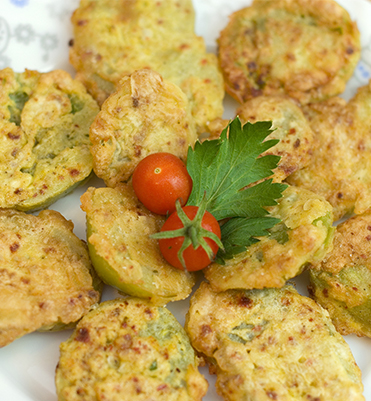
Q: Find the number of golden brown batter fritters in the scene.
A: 12